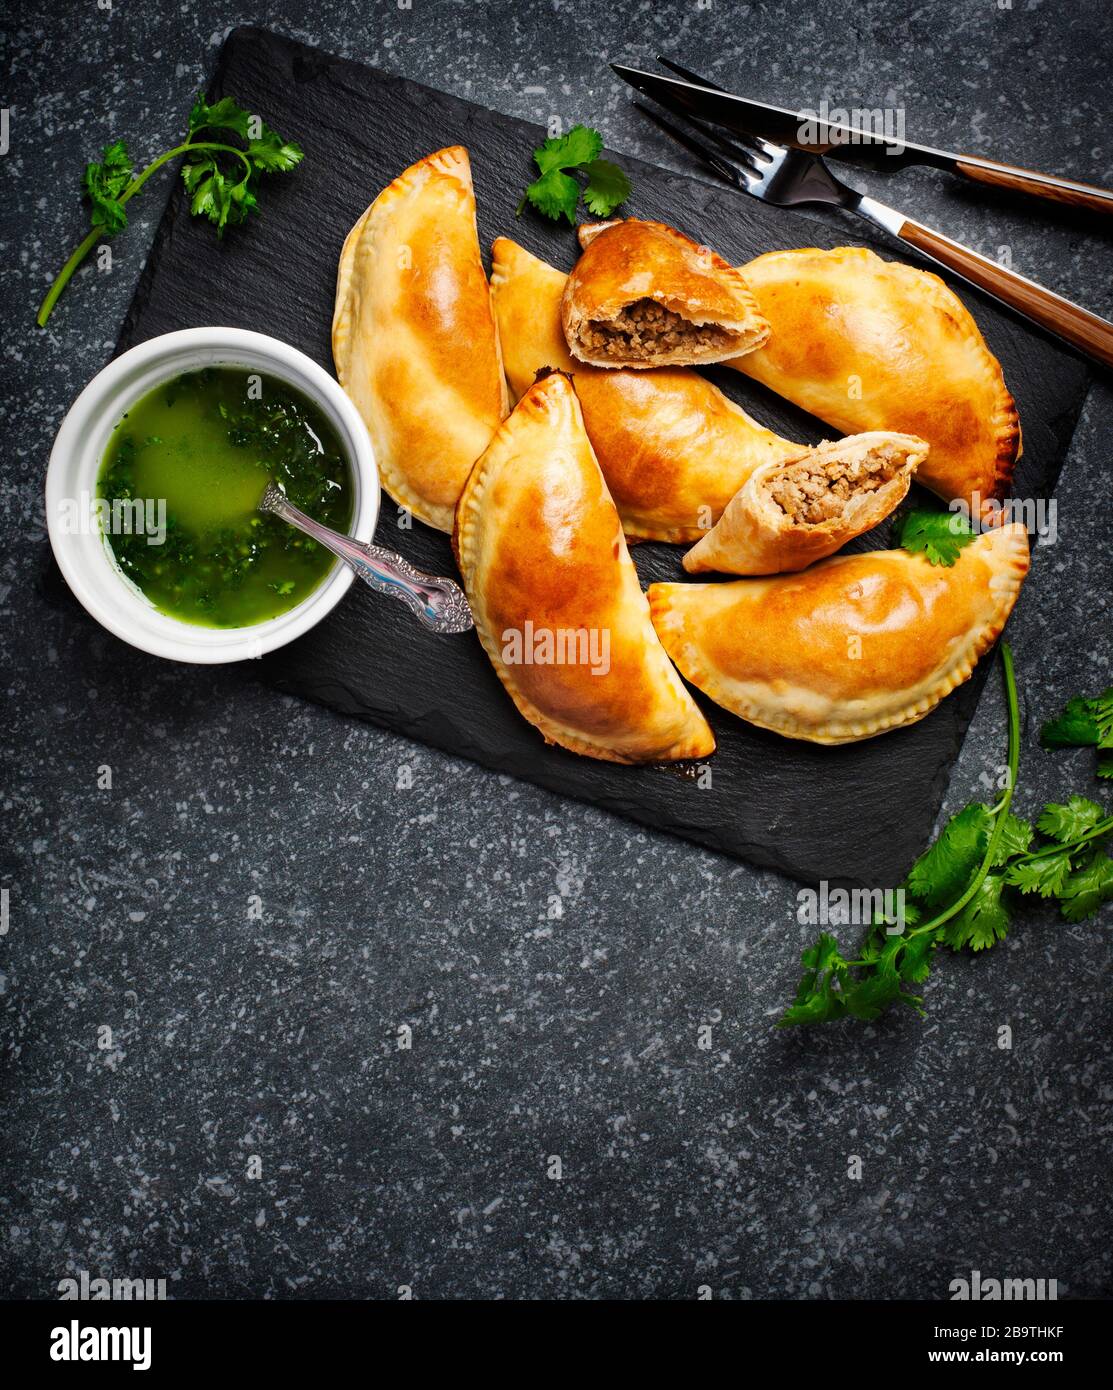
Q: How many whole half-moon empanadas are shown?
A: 5